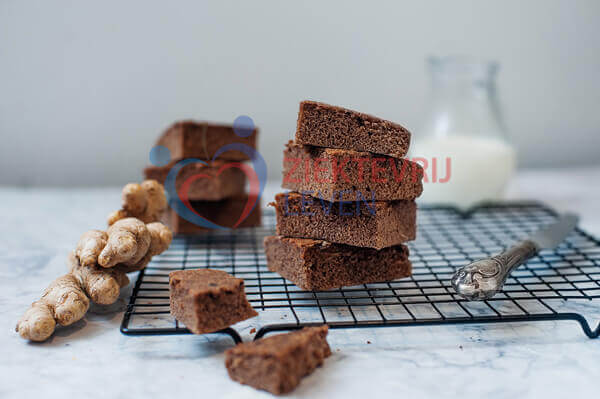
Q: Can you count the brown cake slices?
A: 9